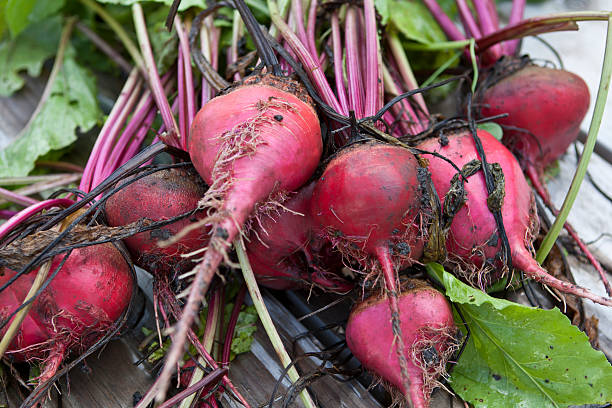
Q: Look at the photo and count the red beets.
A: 8